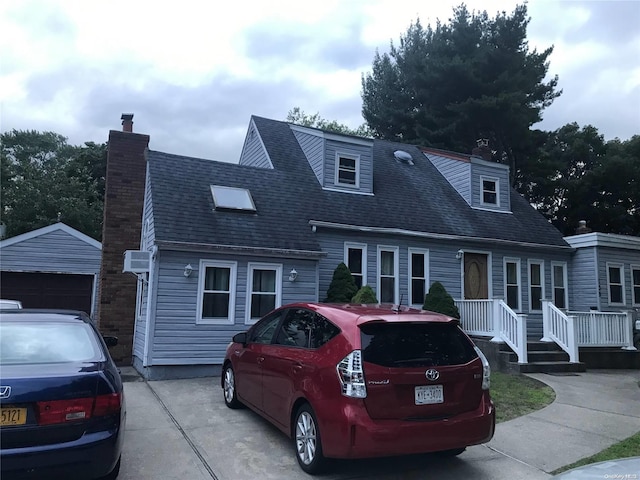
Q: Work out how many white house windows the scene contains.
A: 12